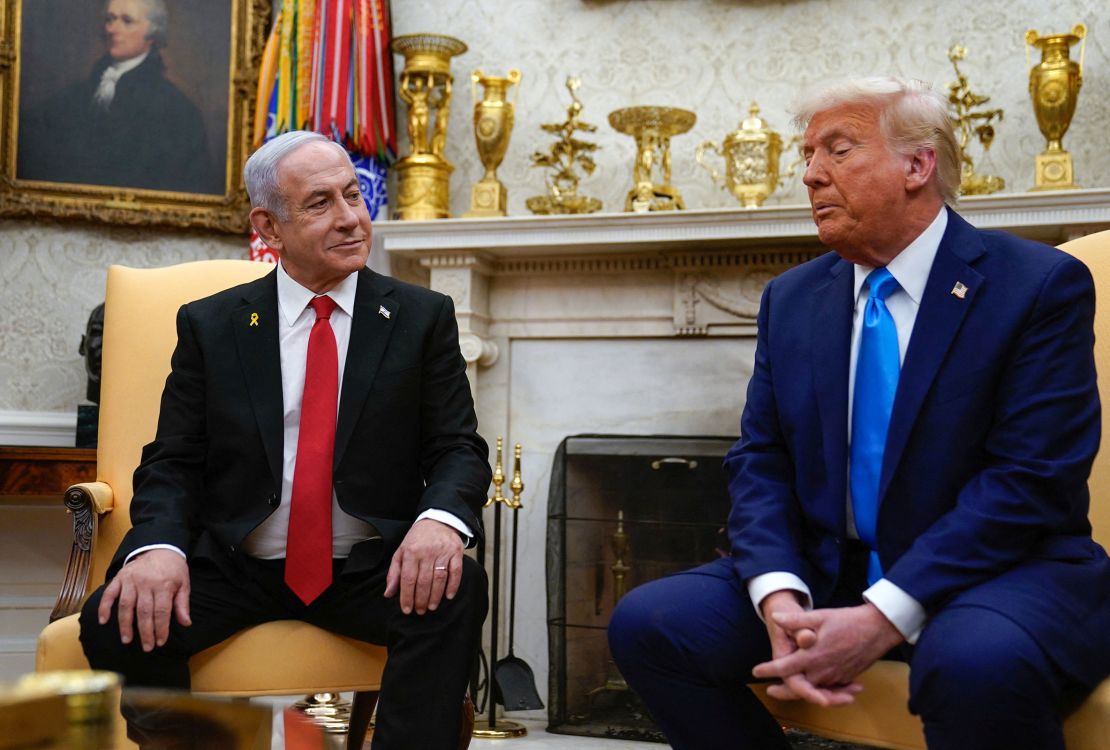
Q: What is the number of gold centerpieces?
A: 7